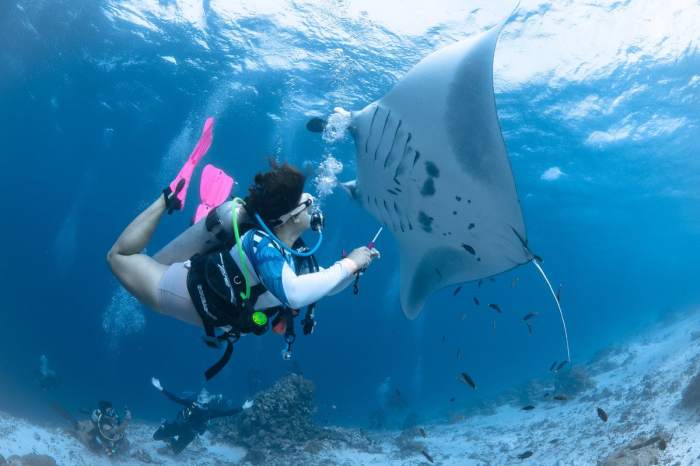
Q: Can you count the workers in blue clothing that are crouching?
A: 0